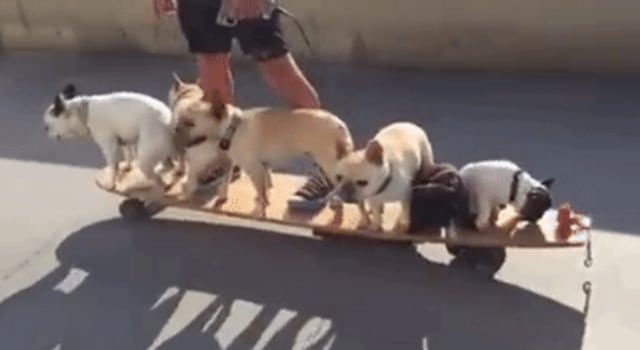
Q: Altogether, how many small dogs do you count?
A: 5